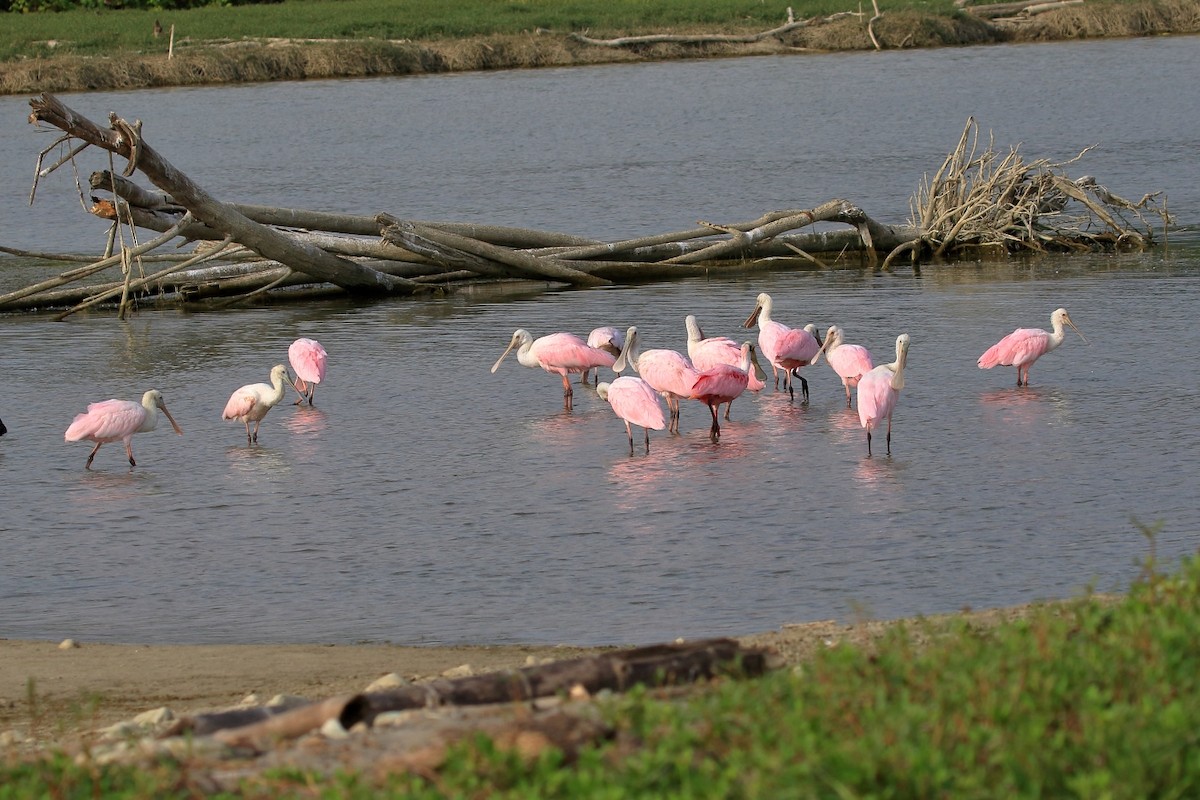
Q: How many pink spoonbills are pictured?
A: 14